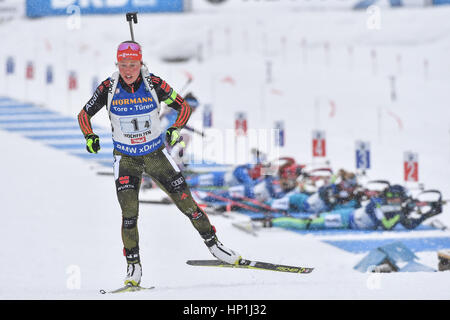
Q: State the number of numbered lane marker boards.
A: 11